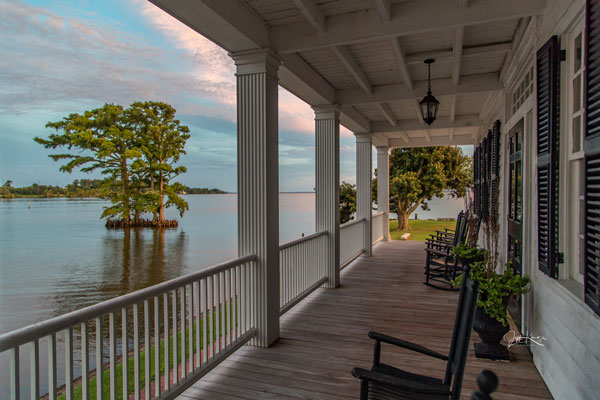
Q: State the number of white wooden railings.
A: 4